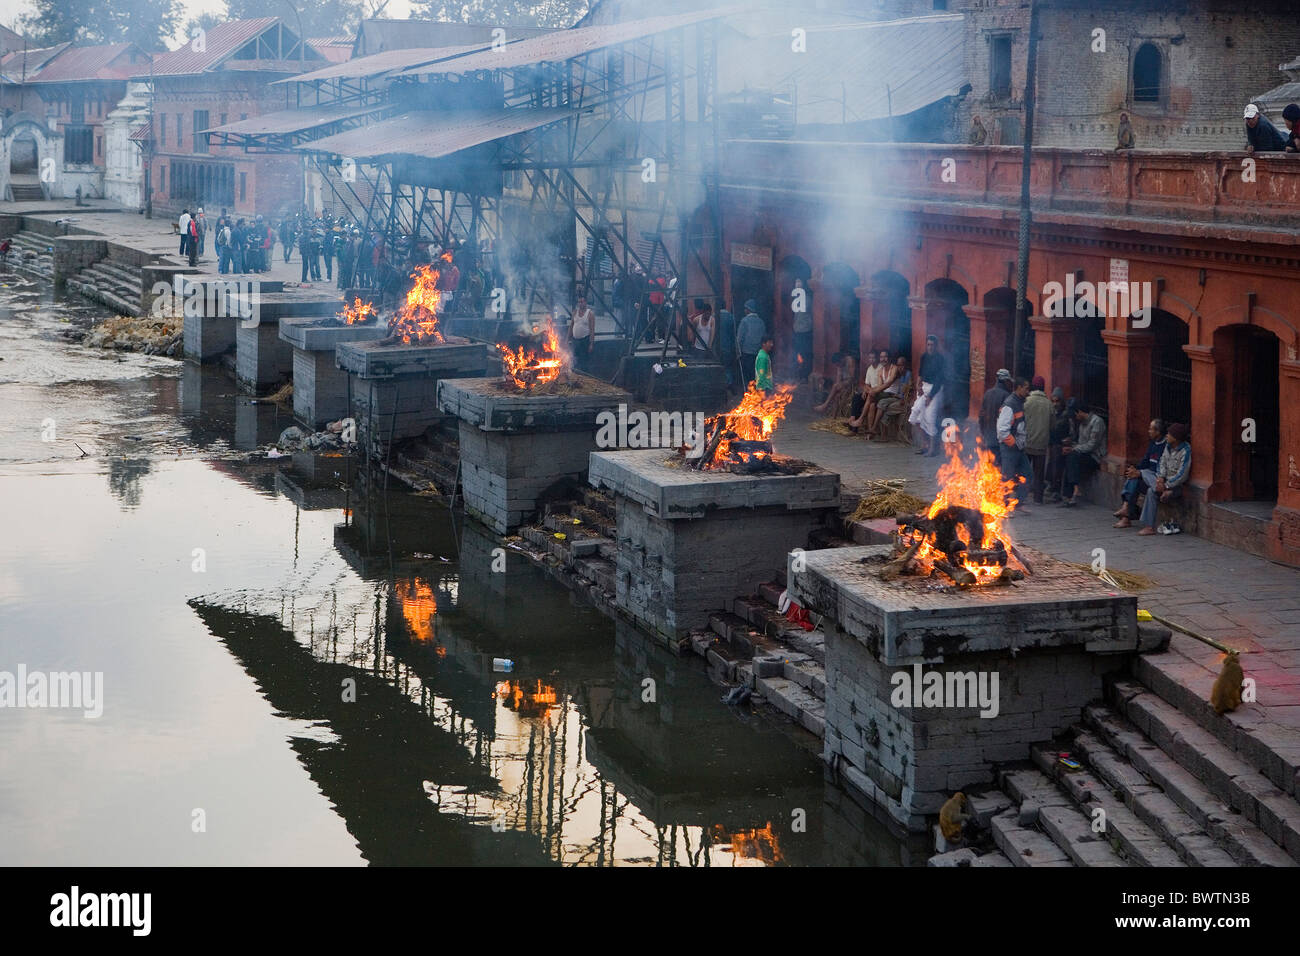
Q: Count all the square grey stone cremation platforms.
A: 7